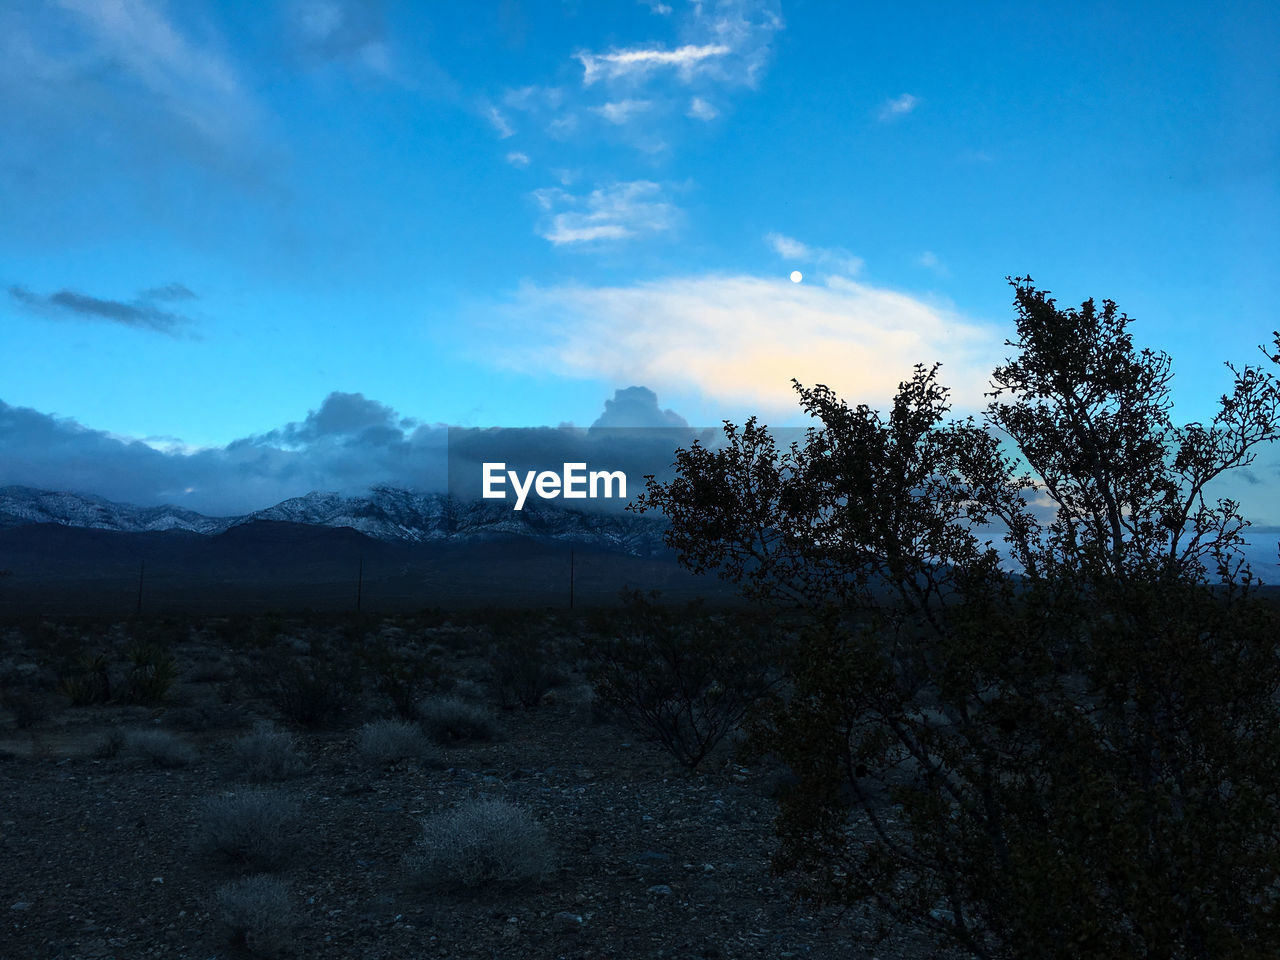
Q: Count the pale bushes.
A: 7